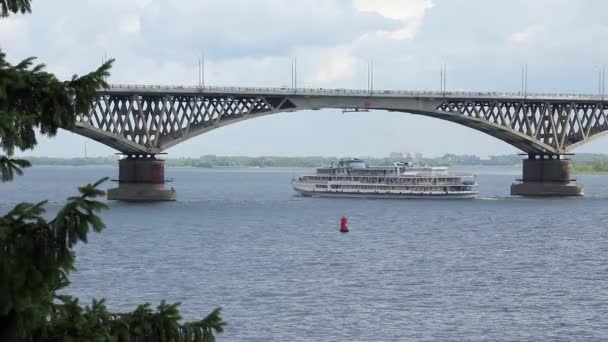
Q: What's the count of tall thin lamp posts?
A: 14